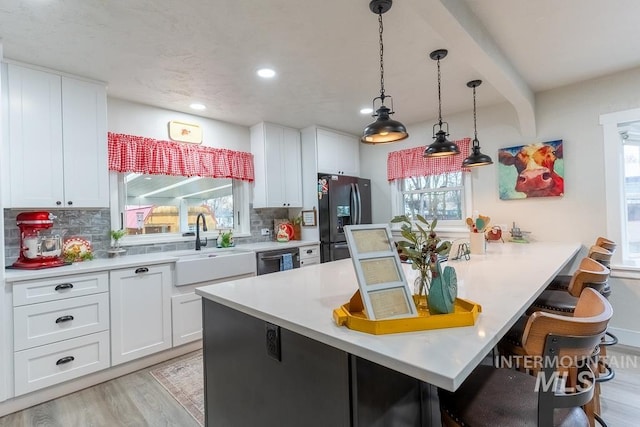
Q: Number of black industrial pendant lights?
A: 3